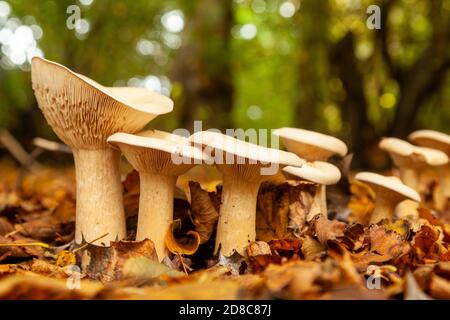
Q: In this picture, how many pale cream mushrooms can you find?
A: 8